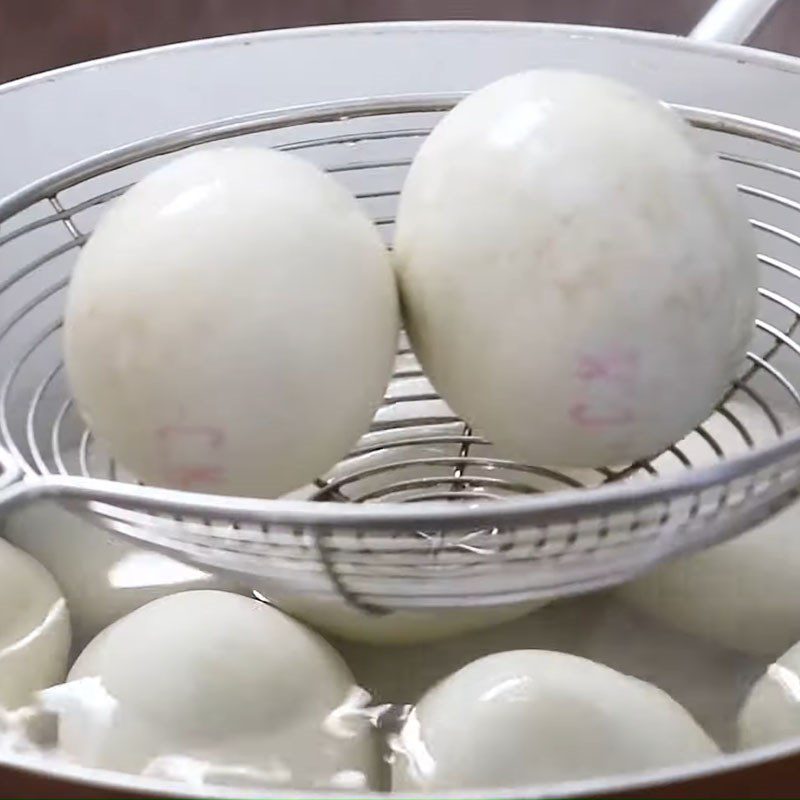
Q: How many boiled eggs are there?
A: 9